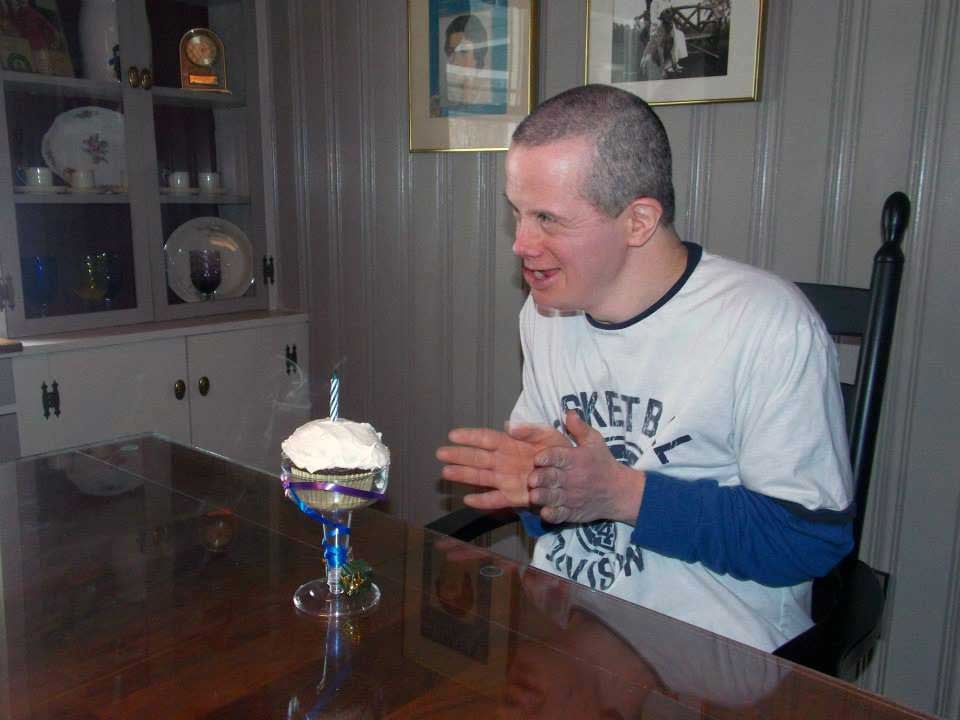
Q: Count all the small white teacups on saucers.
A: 4